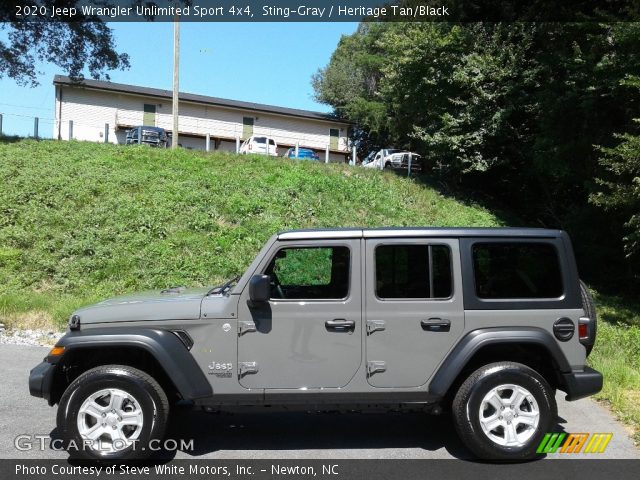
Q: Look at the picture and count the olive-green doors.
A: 3